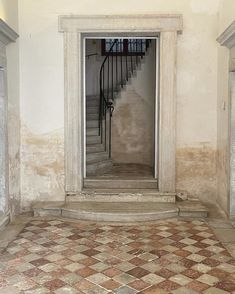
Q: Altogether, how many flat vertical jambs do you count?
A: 2